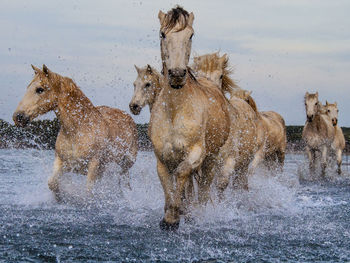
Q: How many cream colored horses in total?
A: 7